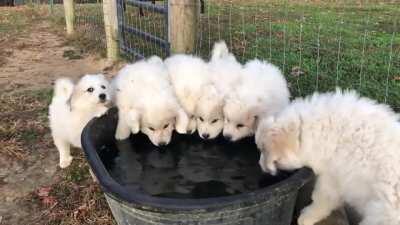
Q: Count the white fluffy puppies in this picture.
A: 6